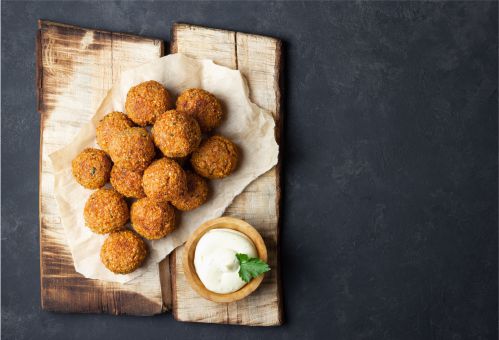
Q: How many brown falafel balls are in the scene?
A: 13